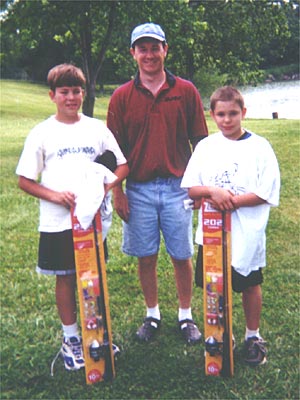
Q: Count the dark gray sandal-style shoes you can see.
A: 2